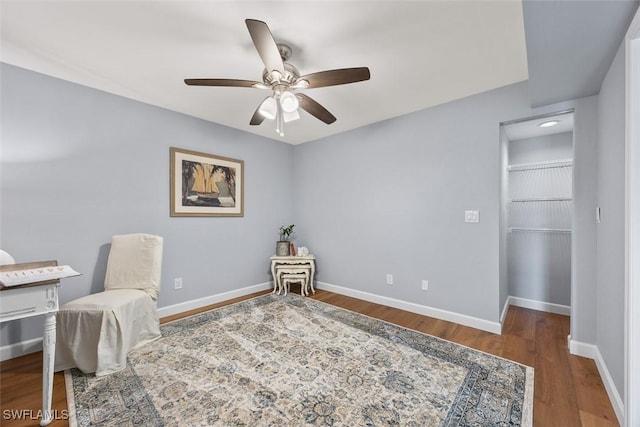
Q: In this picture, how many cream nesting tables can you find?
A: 3